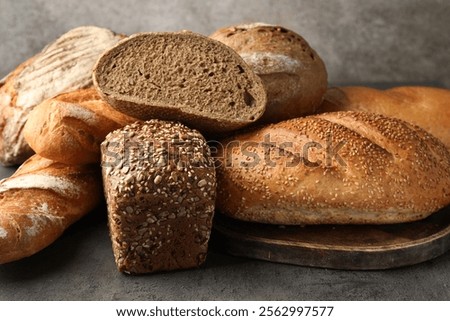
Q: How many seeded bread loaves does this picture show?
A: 2